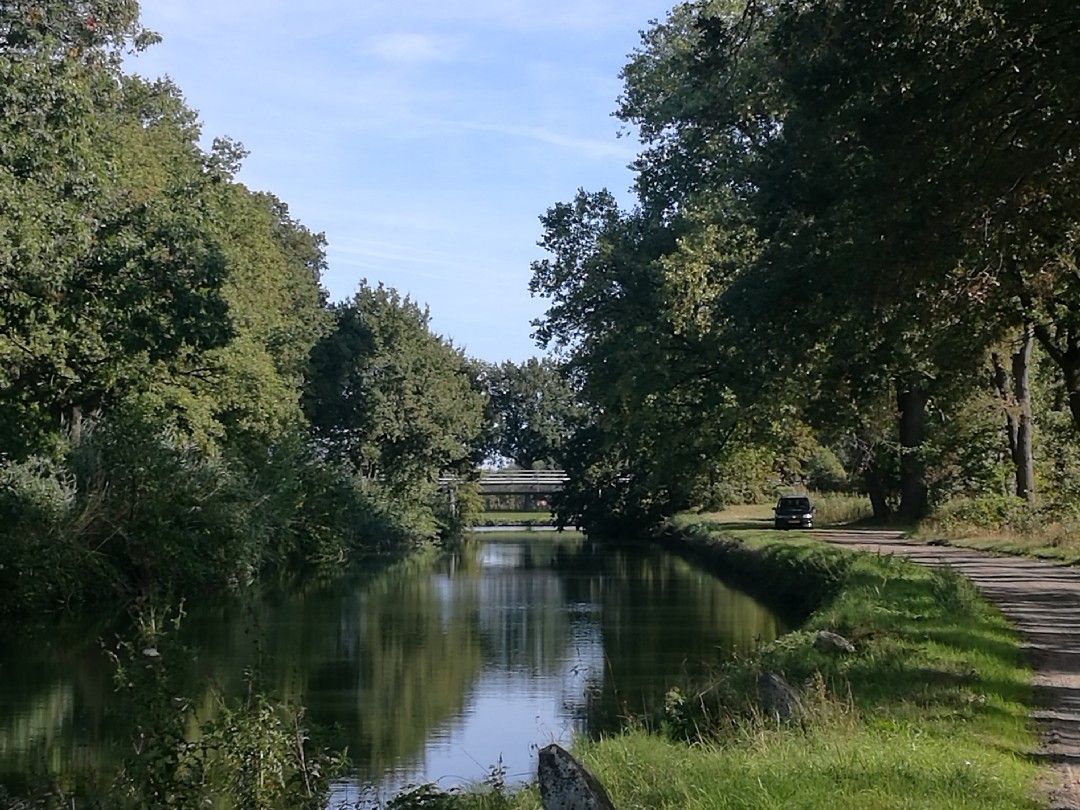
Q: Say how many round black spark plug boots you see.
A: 0